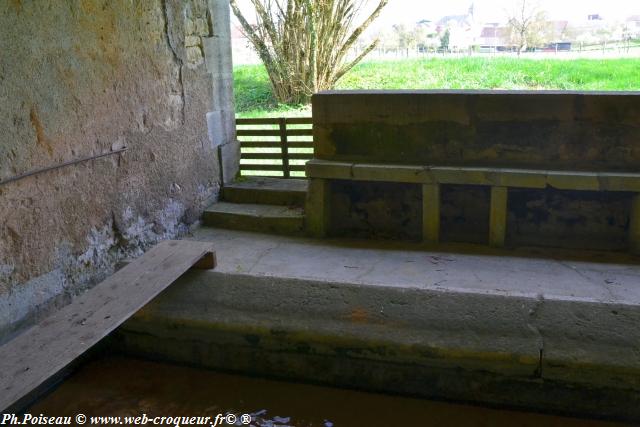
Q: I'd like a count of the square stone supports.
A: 4